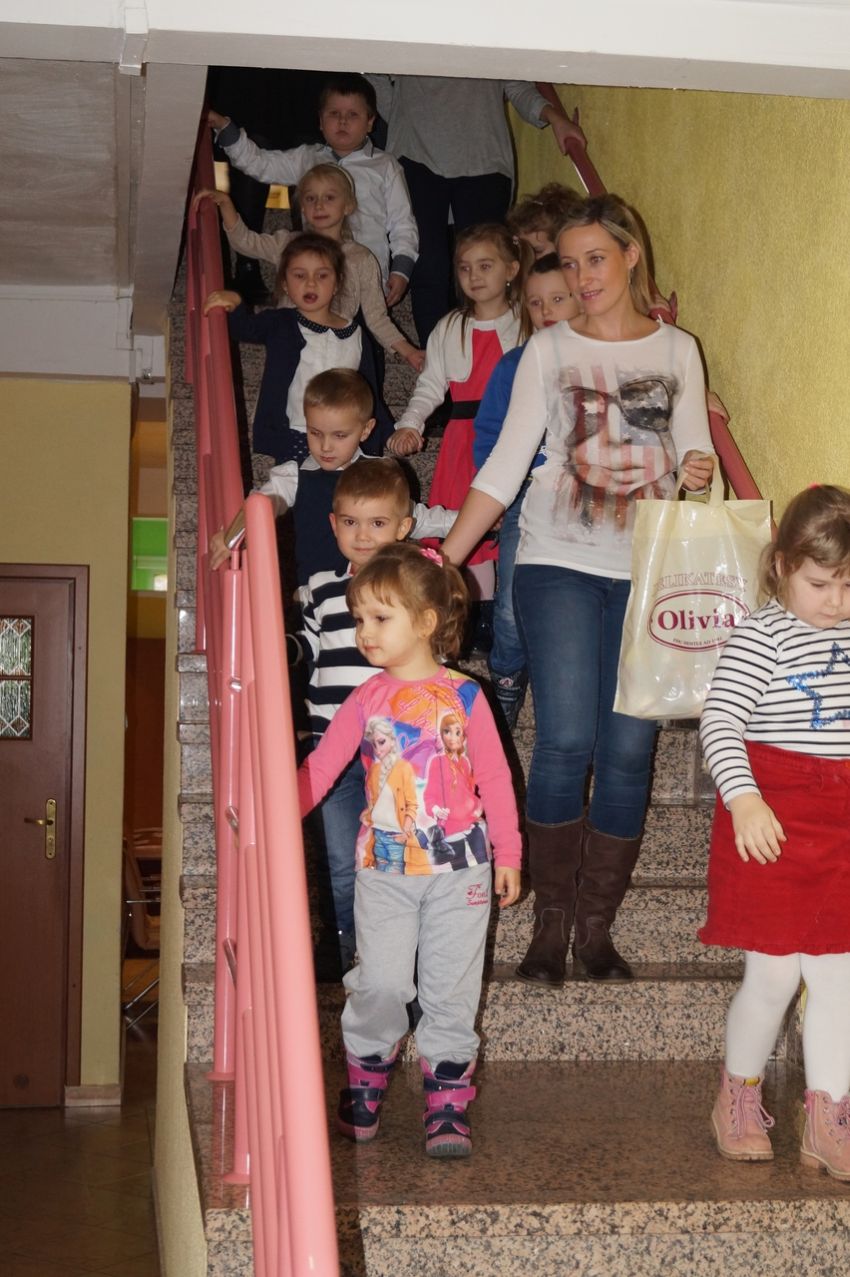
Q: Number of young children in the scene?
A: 10